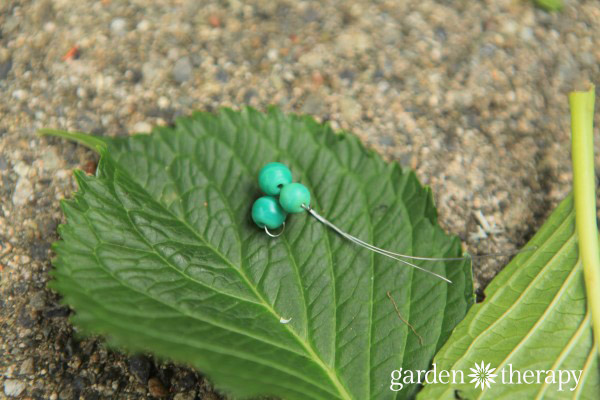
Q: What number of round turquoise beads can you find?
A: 3